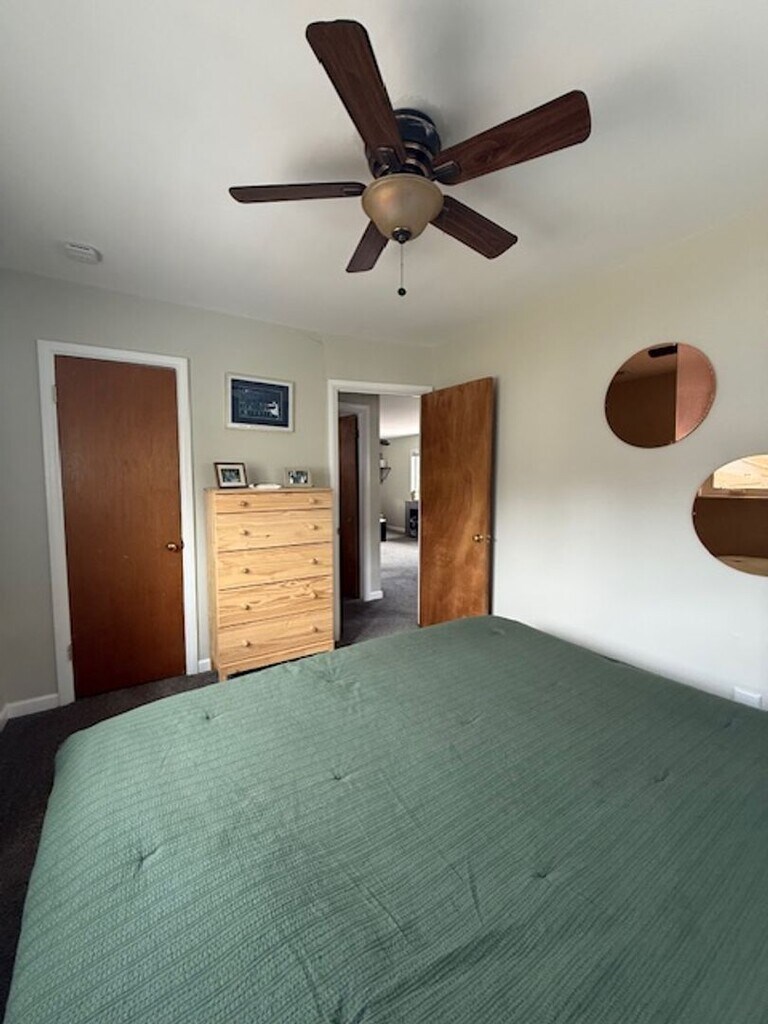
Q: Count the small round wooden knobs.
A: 10